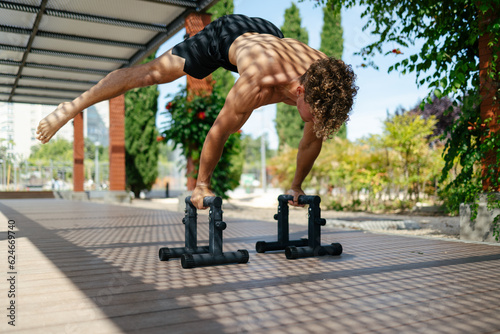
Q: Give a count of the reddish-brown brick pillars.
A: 4